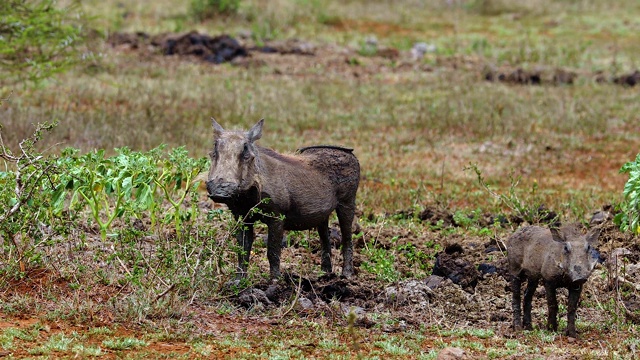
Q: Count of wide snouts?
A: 2